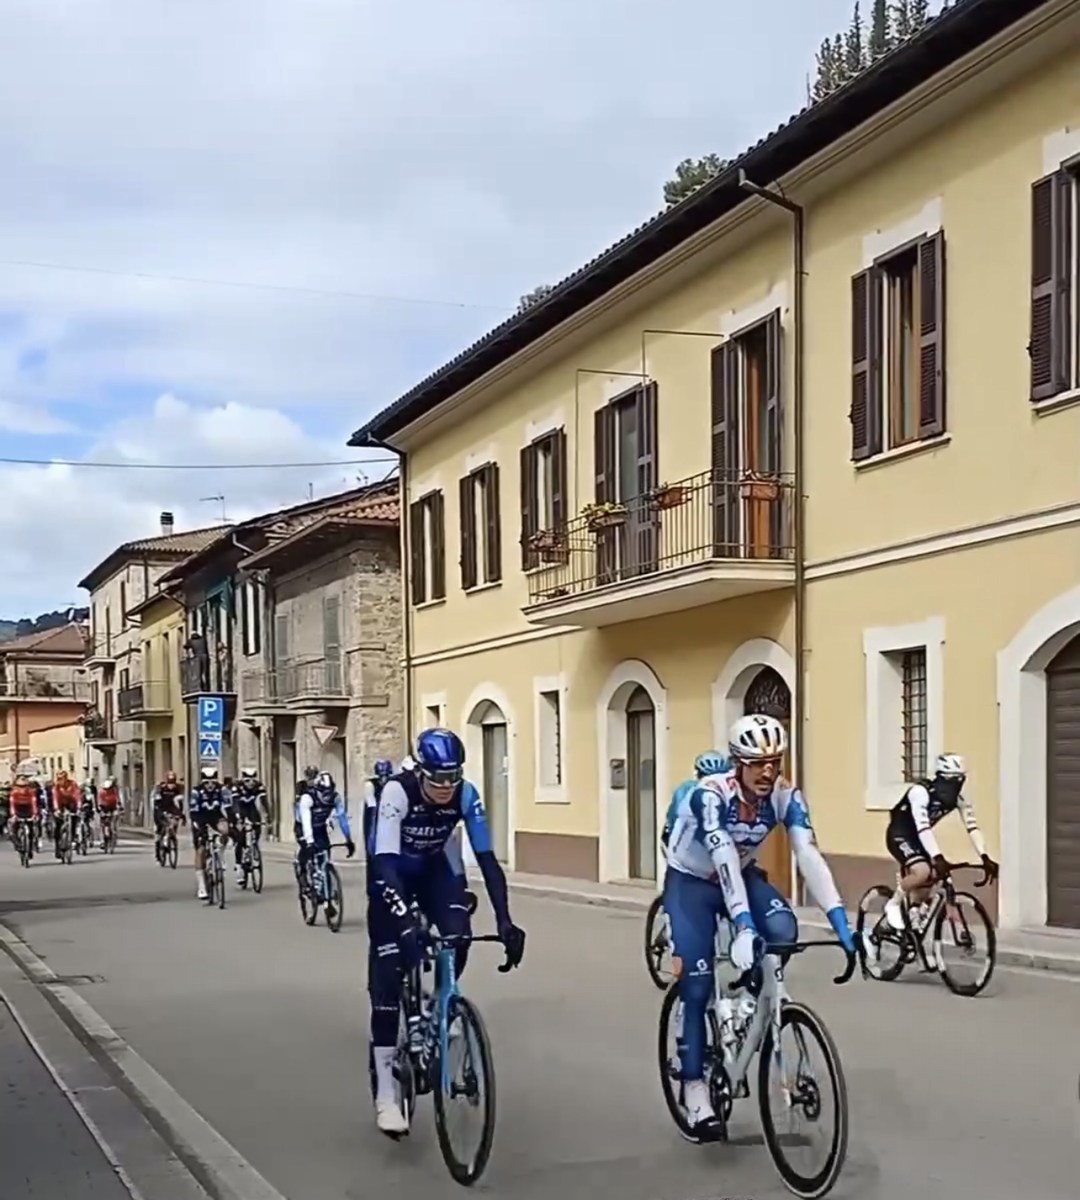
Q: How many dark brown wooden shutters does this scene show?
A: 13